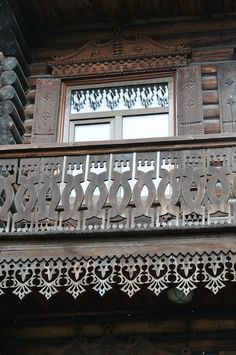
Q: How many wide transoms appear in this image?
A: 1